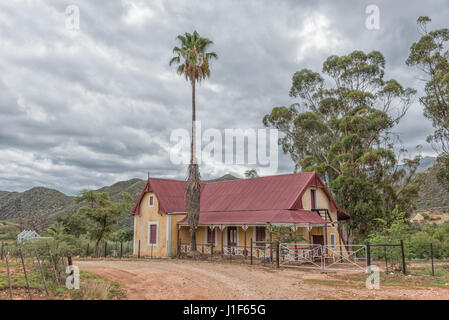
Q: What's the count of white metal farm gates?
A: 2